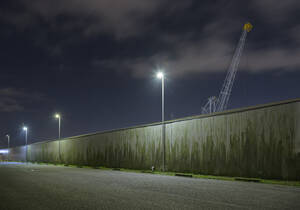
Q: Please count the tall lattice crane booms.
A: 1